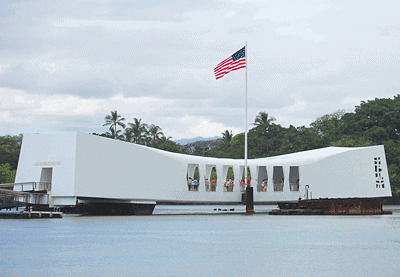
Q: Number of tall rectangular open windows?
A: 7